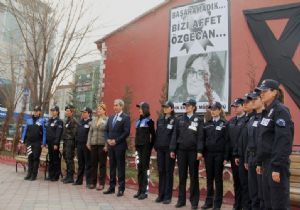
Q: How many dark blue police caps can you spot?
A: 11